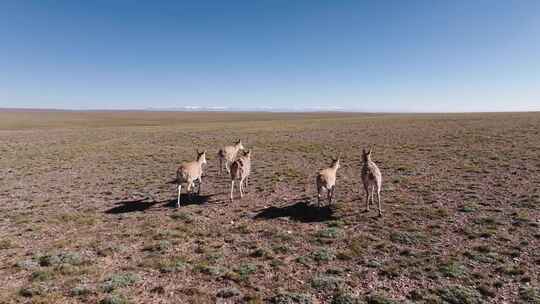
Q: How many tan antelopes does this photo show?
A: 5